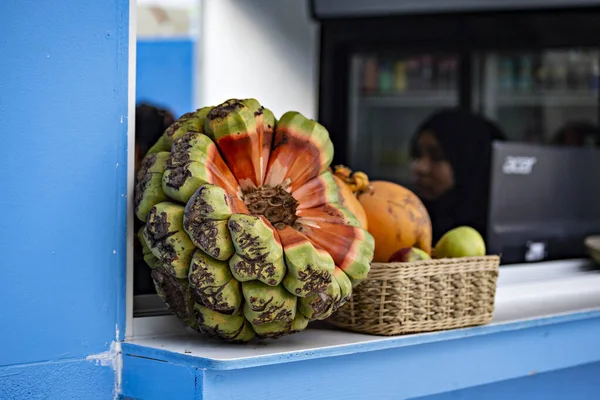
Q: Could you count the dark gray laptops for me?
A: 1